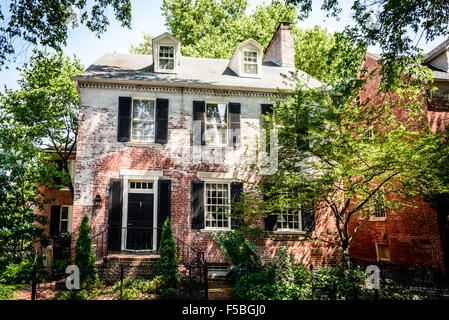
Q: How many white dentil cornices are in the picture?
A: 1